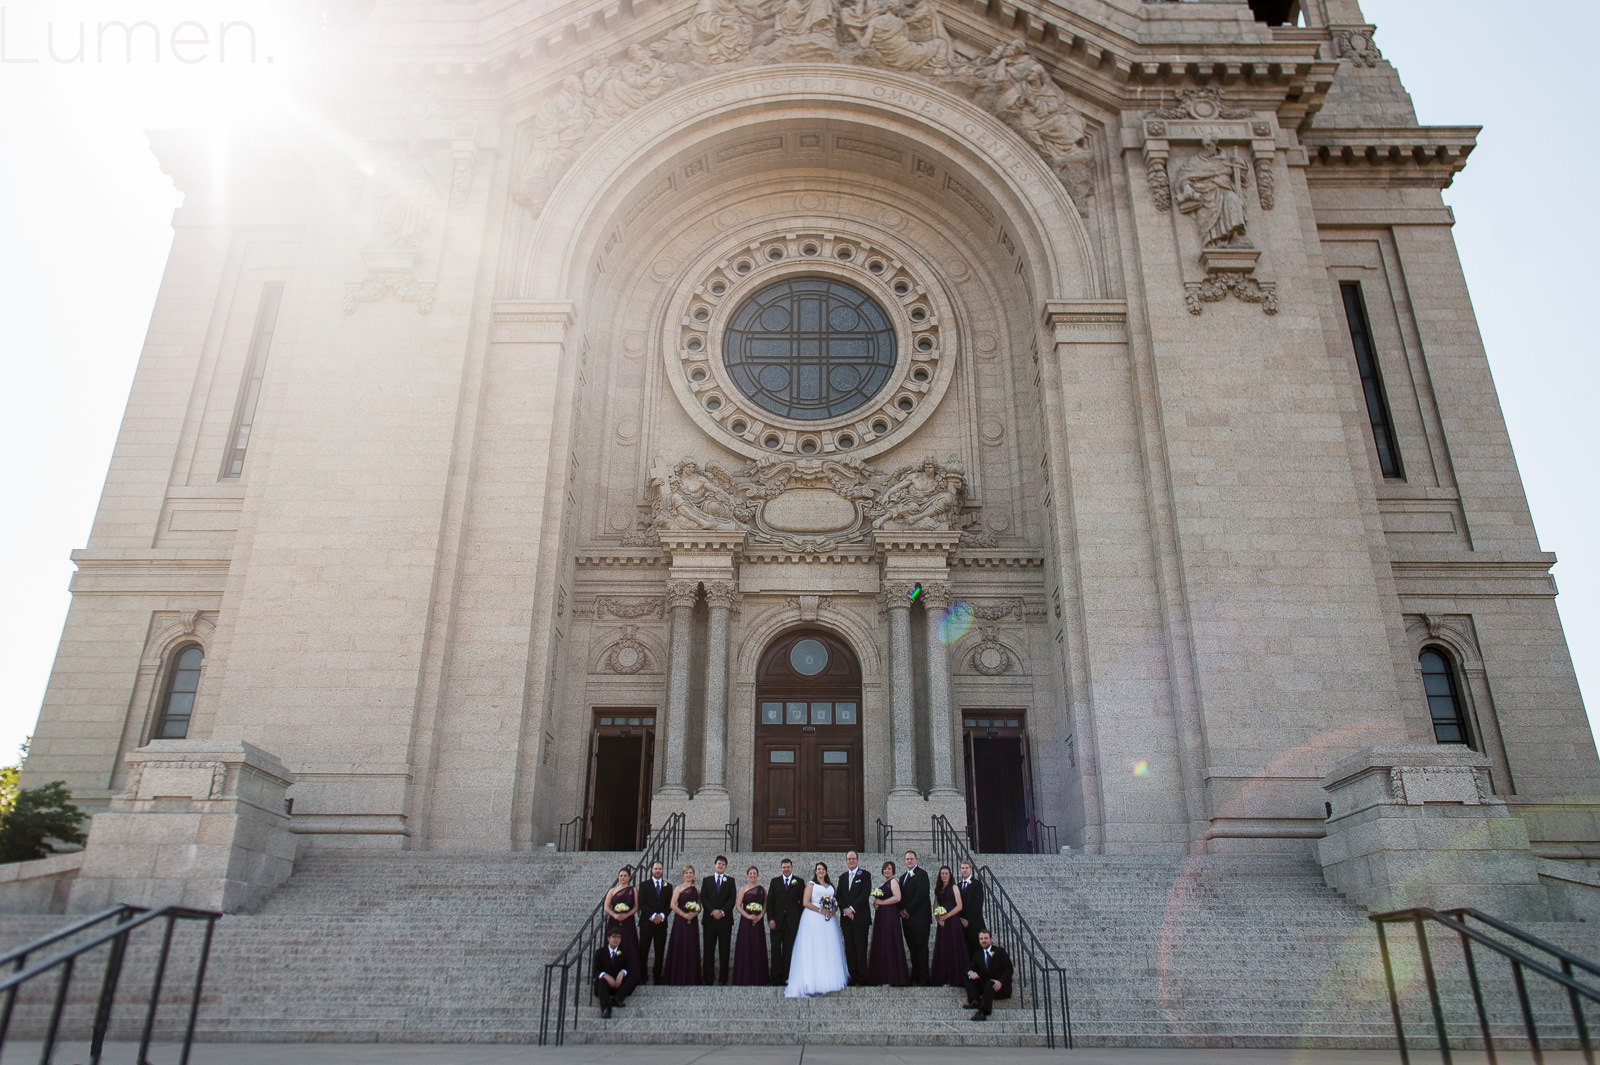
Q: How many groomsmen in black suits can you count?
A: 7